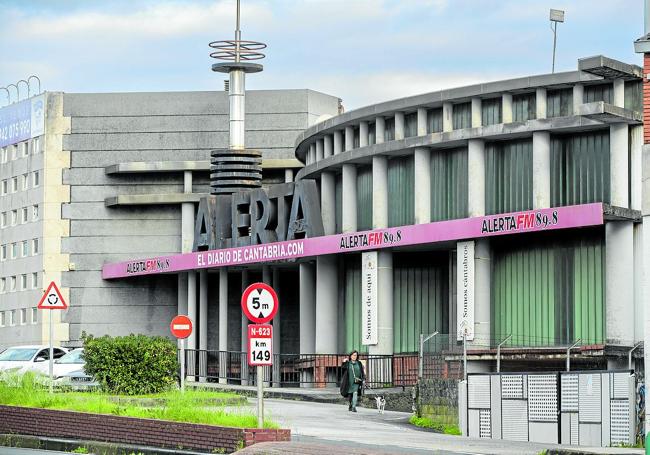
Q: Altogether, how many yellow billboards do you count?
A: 0